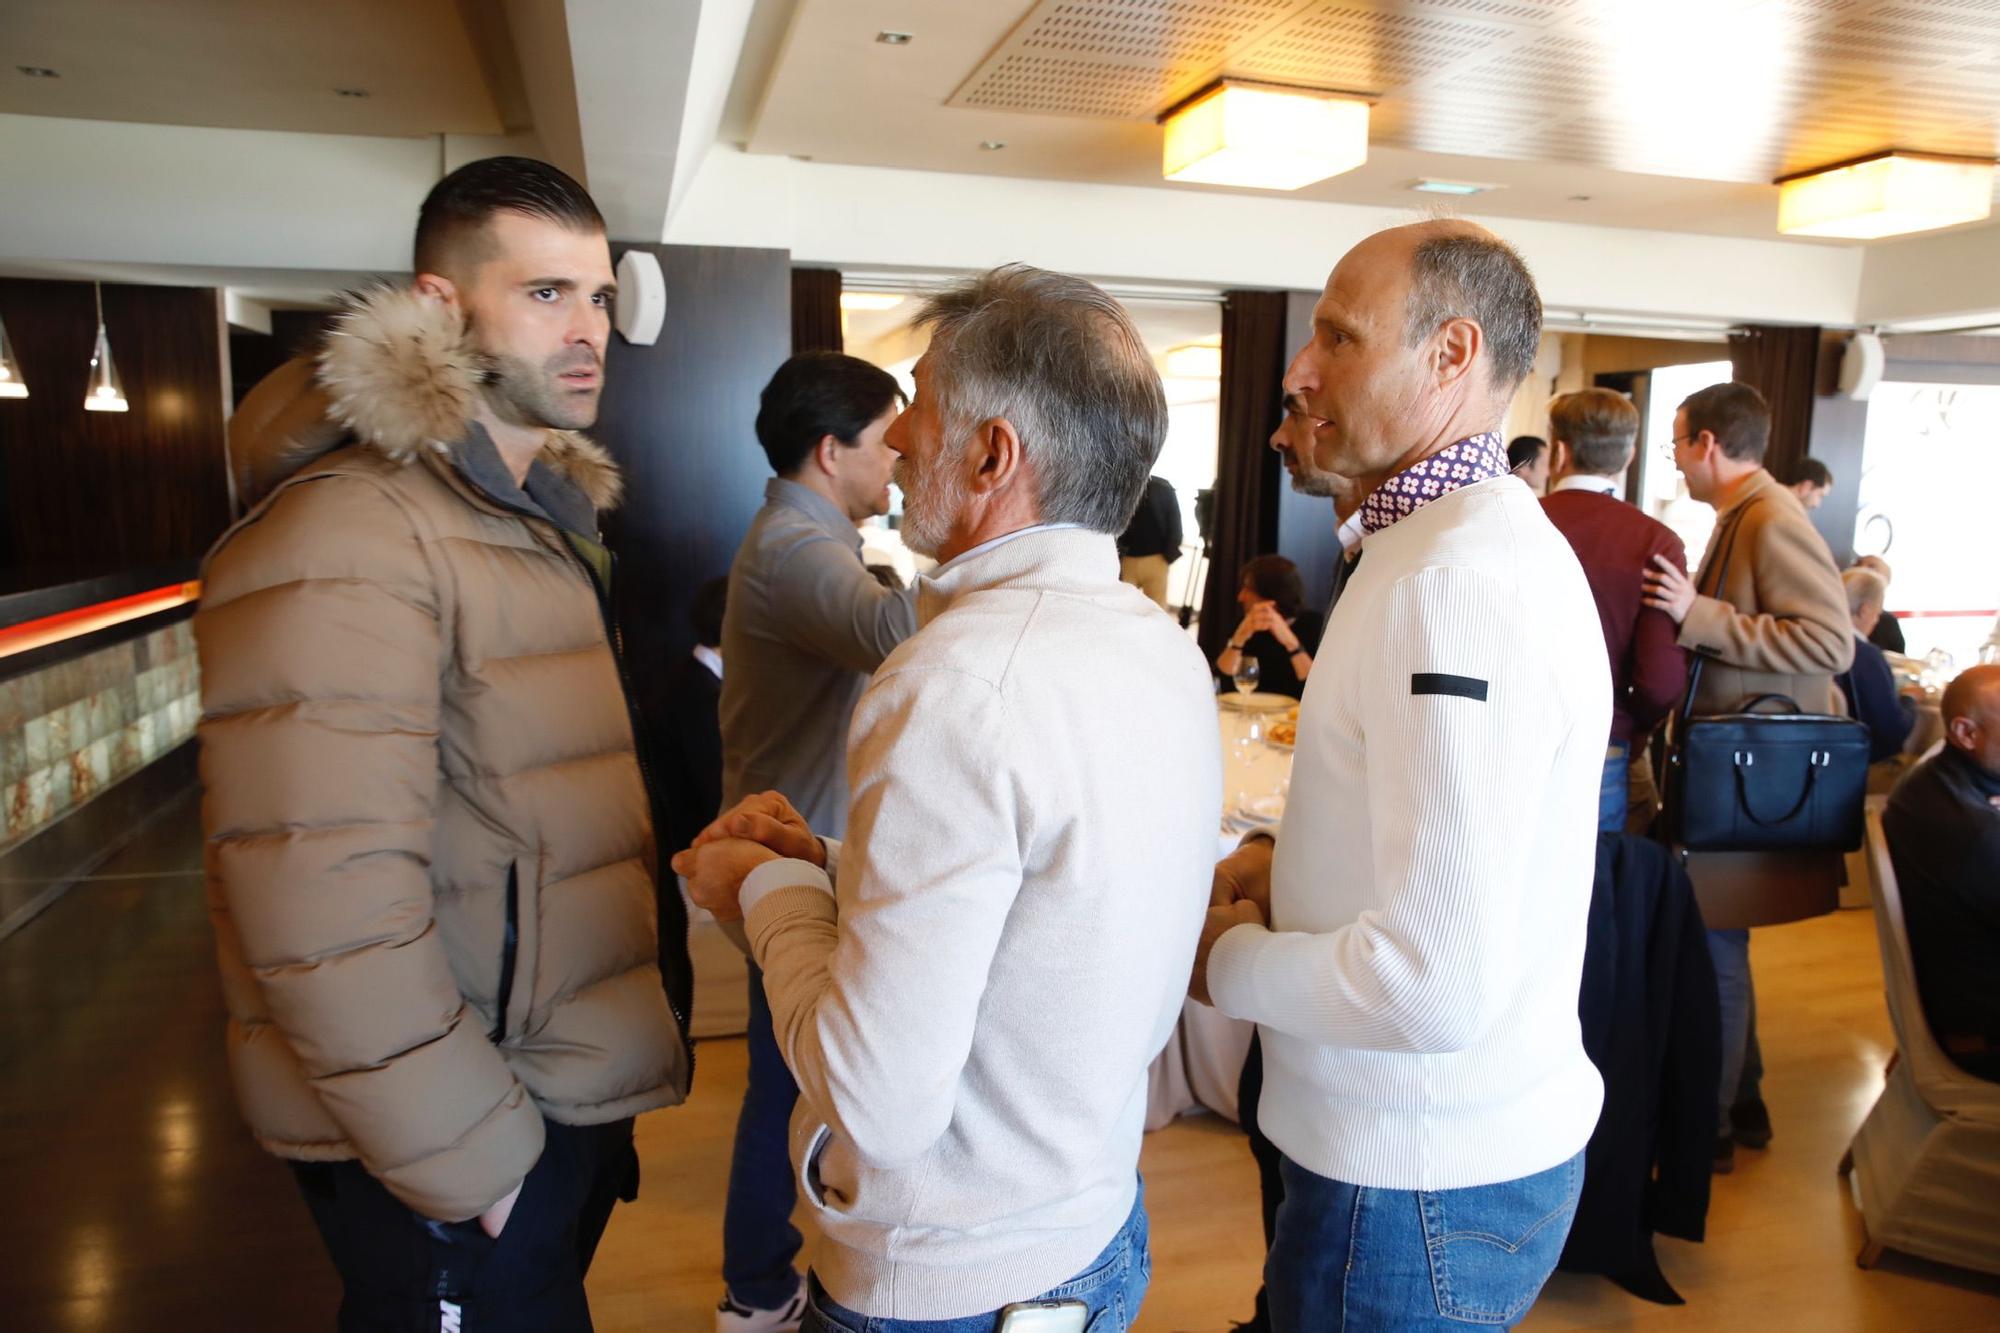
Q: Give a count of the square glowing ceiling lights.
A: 2